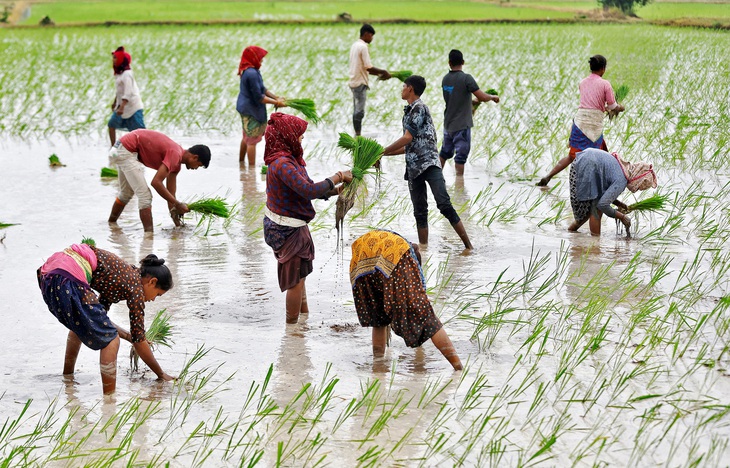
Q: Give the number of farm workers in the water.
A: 11